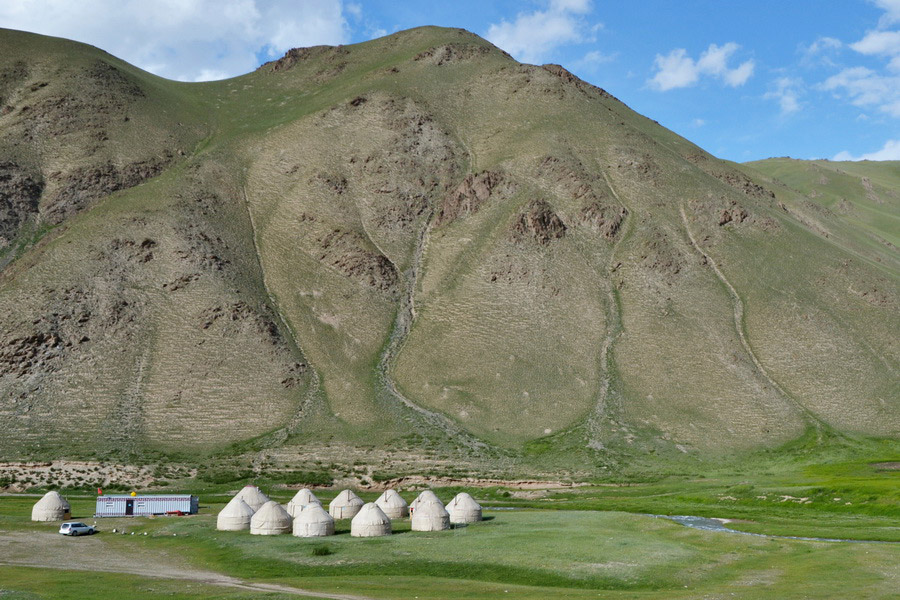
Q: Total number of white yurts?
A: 12